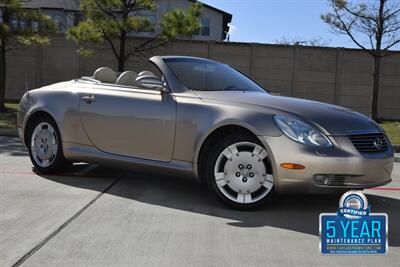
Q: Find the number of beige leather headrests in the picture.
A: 3